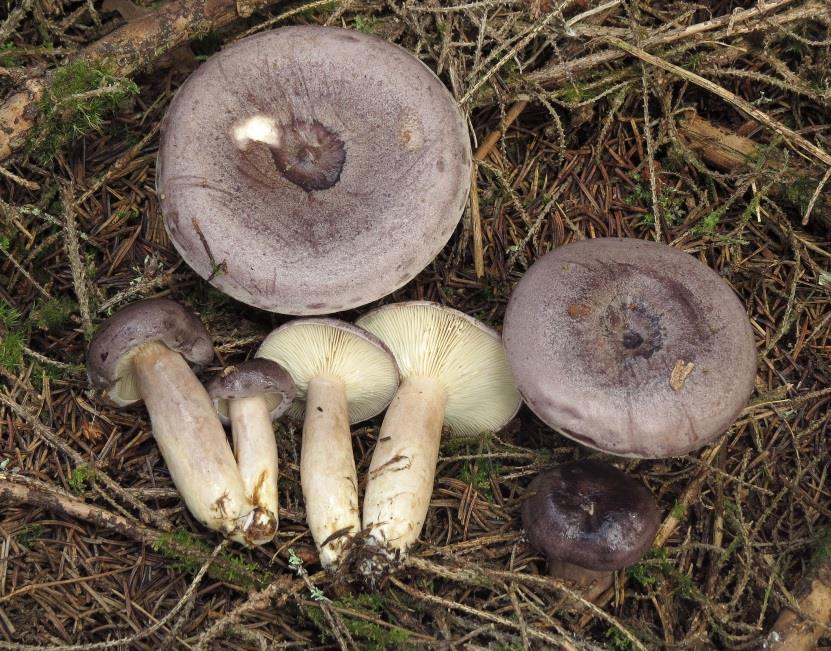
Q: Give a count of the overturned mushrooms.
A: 4